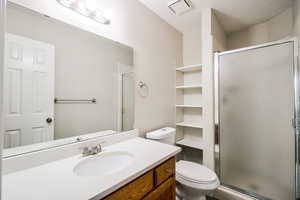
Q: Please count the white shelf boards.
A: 5